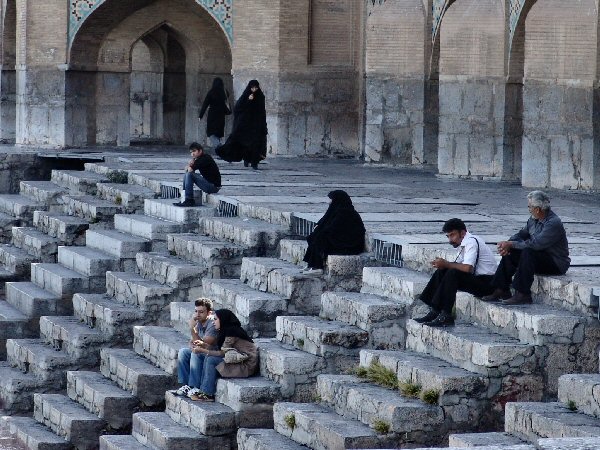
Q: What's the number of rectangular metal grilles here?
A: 4